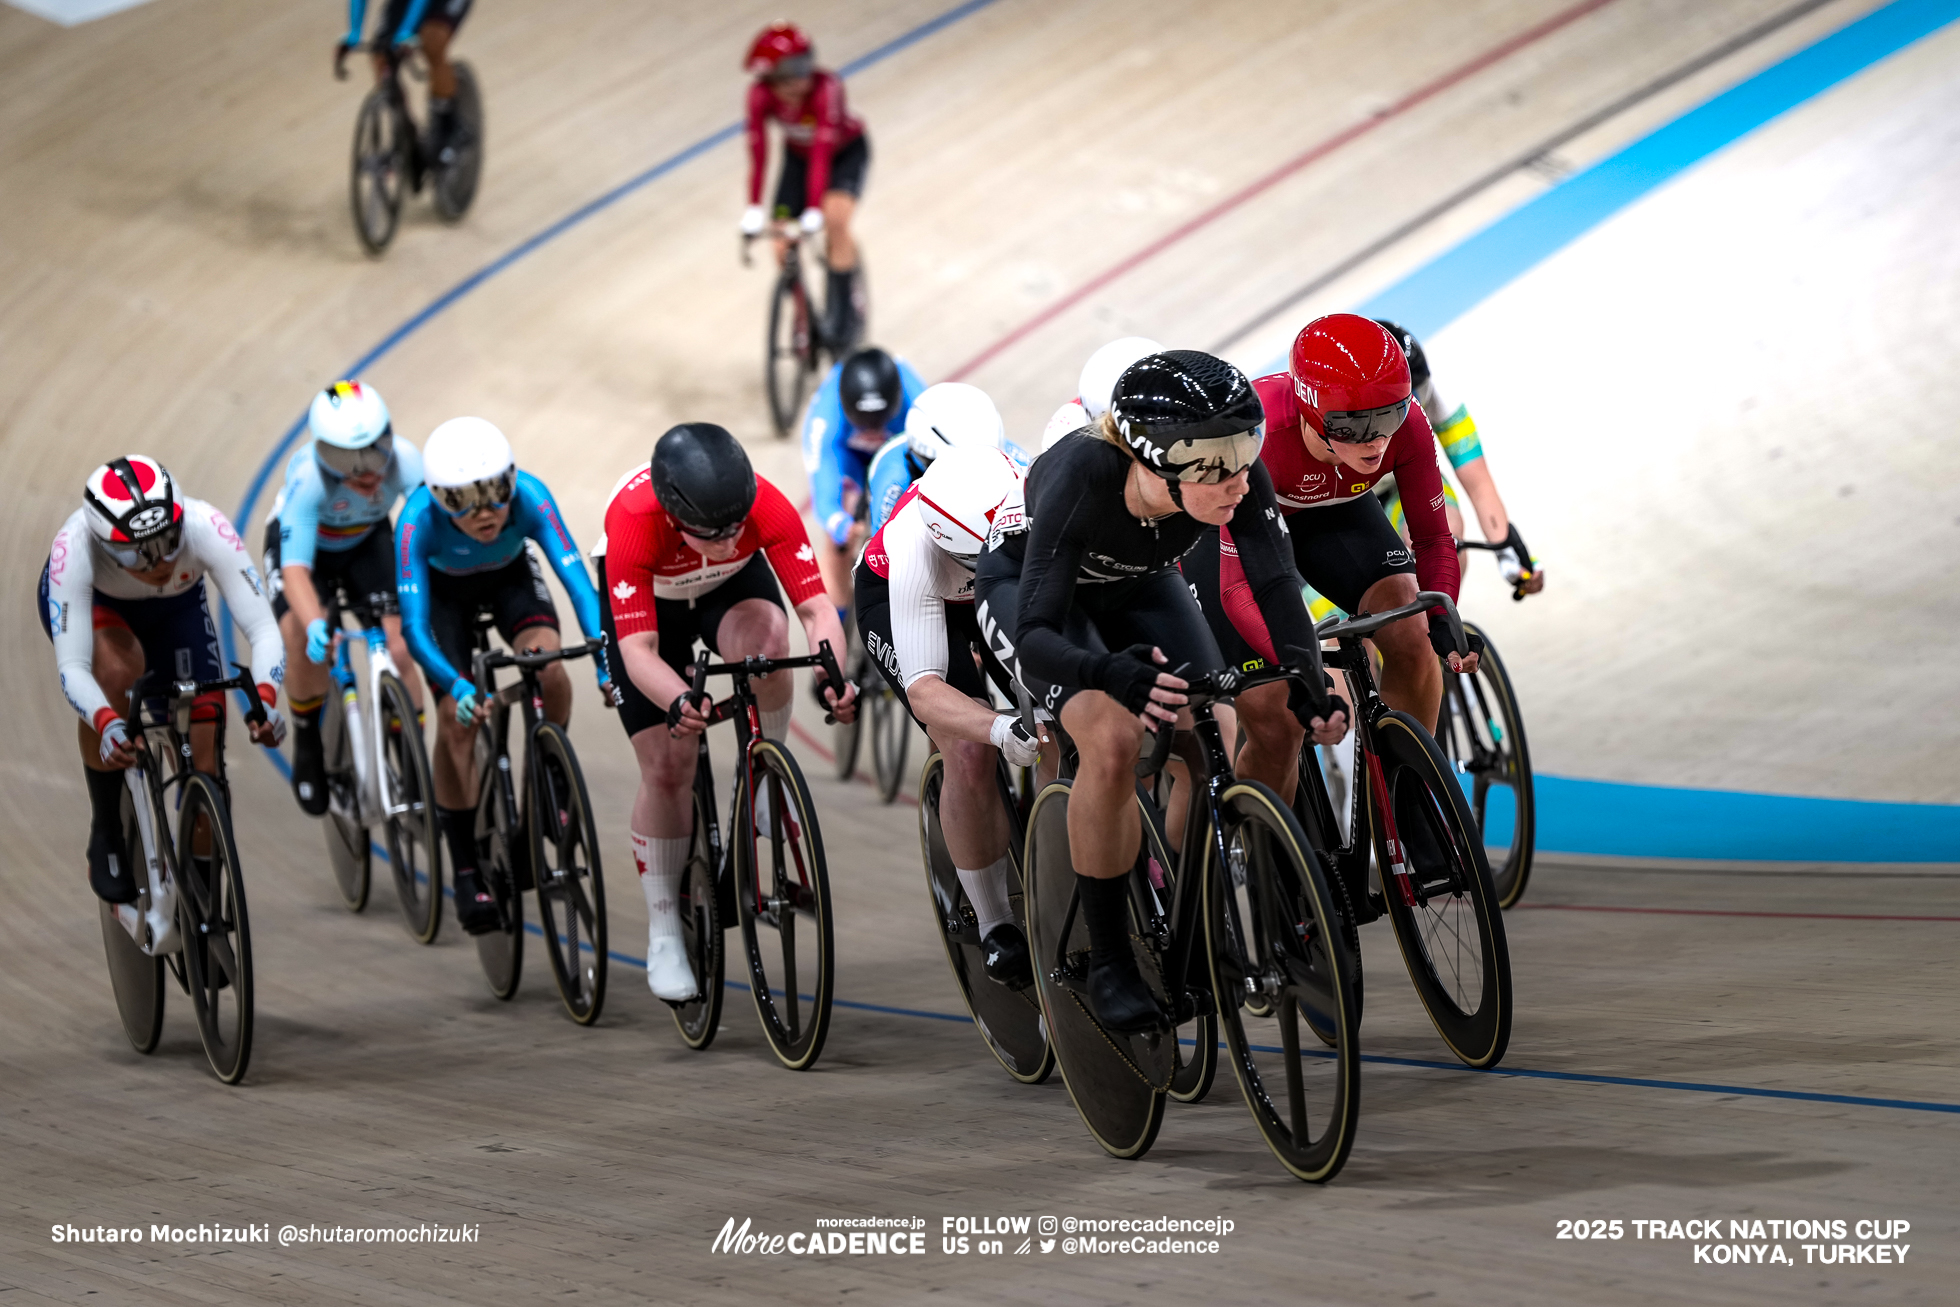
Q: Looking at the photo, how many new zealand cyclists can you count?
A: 1